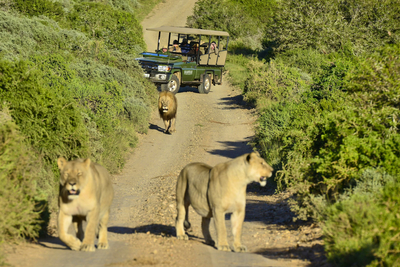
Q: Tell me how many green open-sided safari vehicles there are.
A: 1